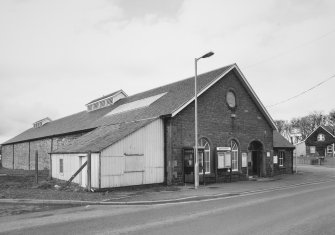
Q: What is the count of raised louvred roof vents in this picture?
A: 2